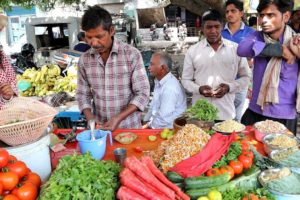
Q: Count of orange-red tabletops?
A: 1